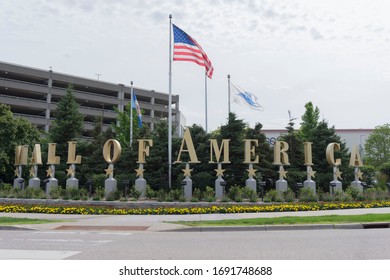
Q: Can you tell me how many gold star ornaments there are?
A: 13